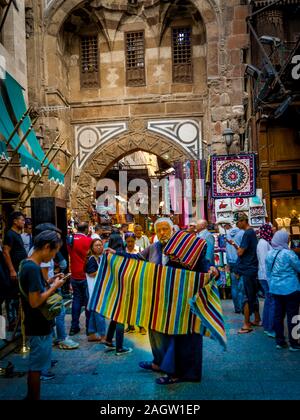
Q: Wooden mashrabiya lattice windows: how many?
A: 3